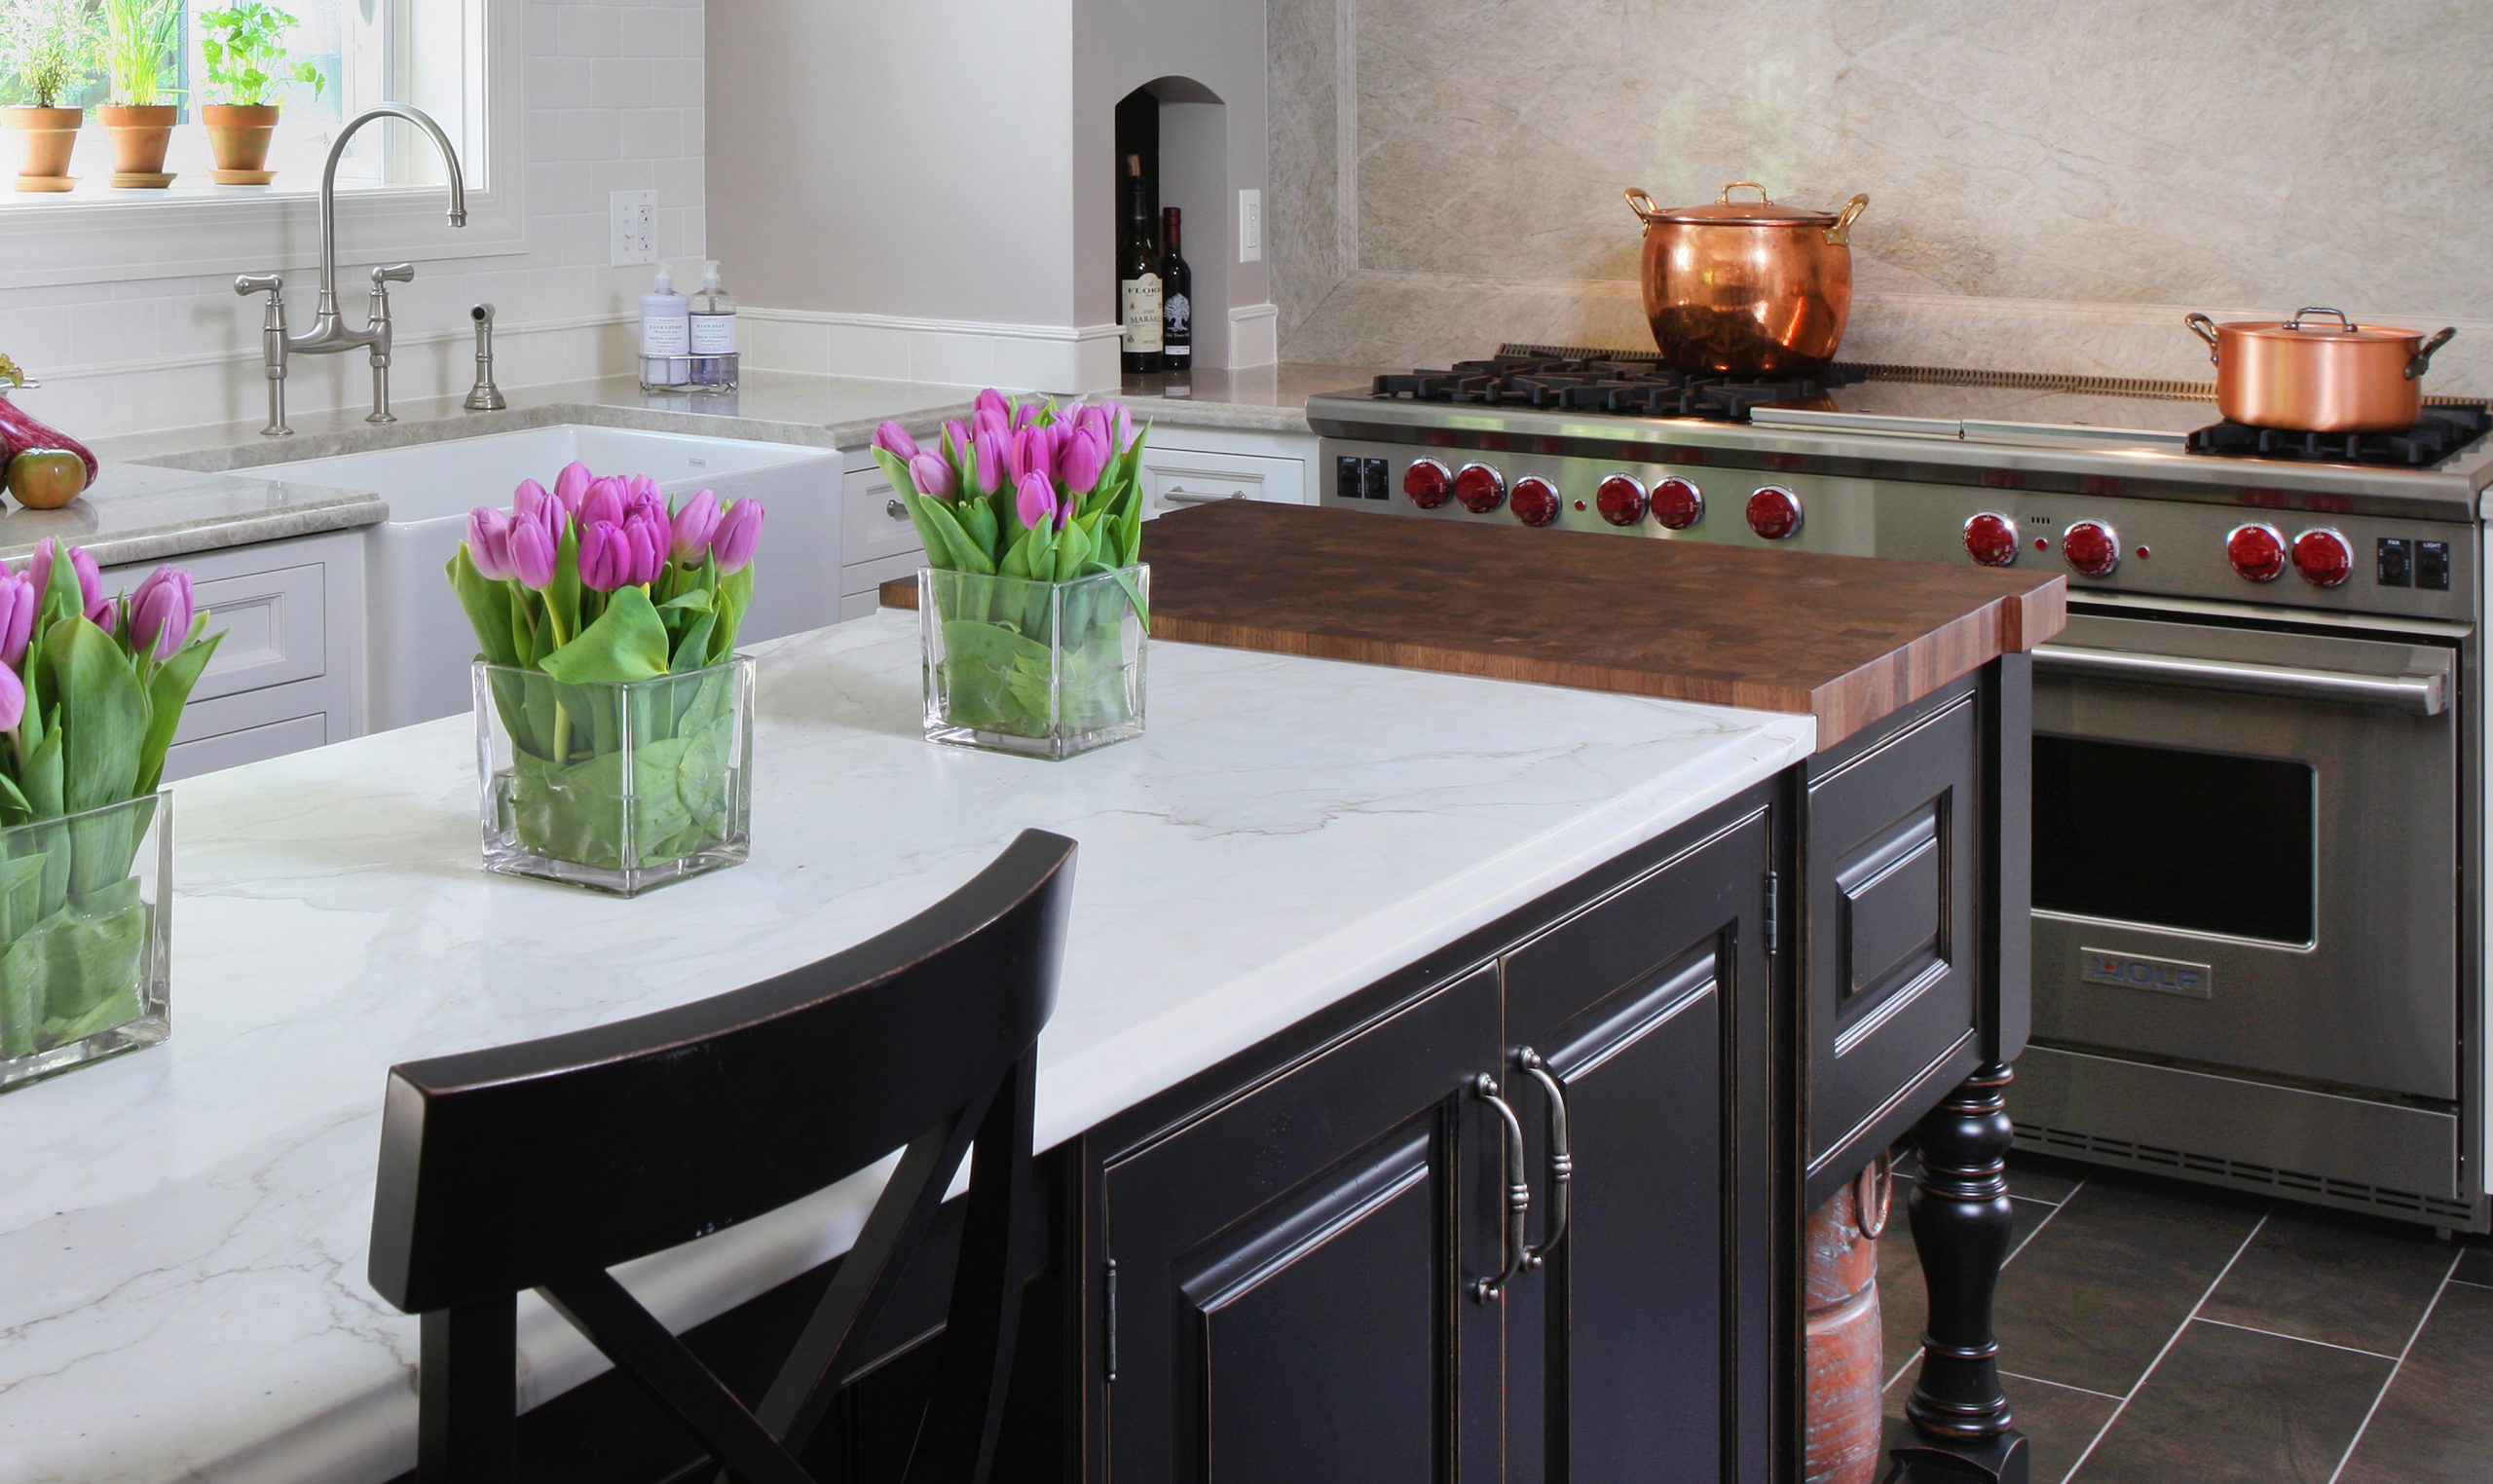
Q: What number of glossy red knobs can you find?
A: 10